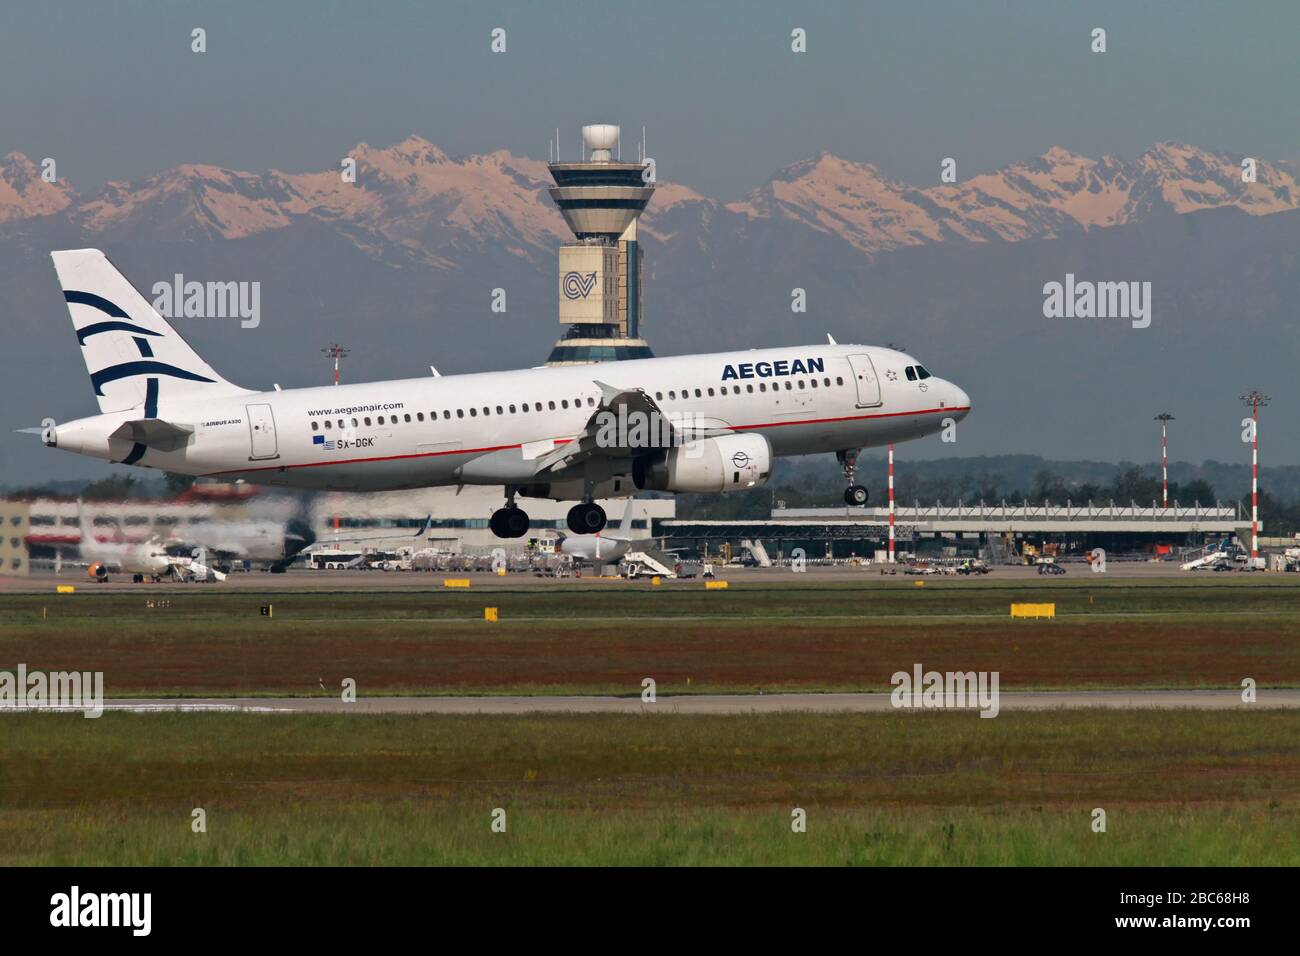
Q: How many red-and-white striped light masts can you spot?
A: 4